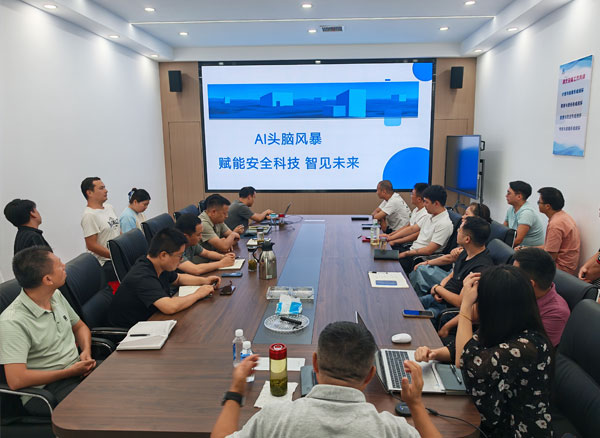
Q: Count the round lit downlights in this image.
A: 11